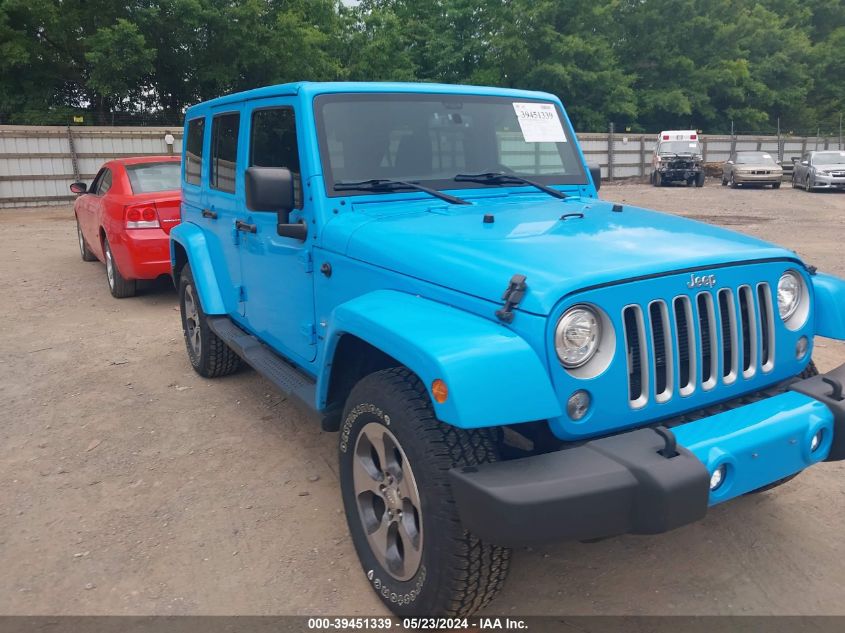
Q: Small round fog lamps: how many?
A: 2